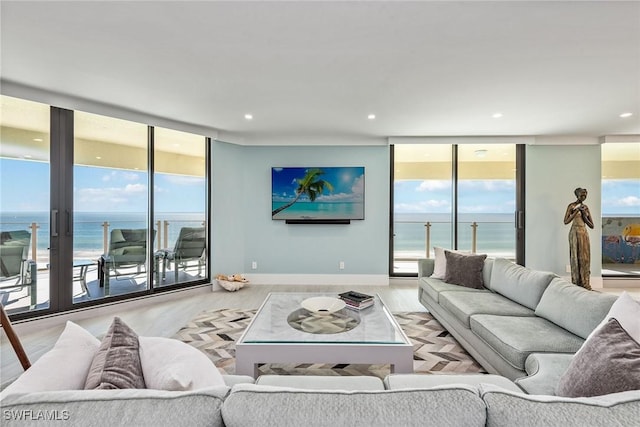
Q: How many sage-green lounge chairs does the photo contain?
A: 3